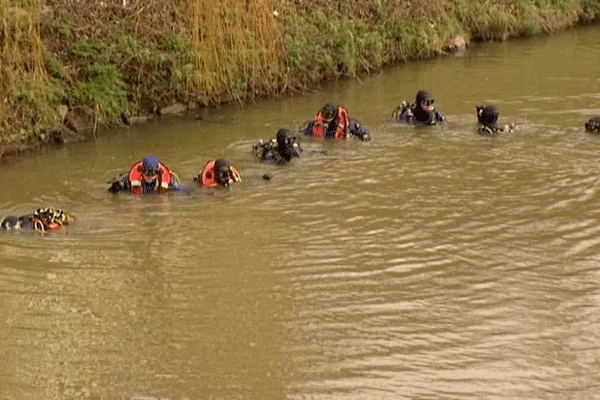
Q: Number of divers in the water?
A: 8